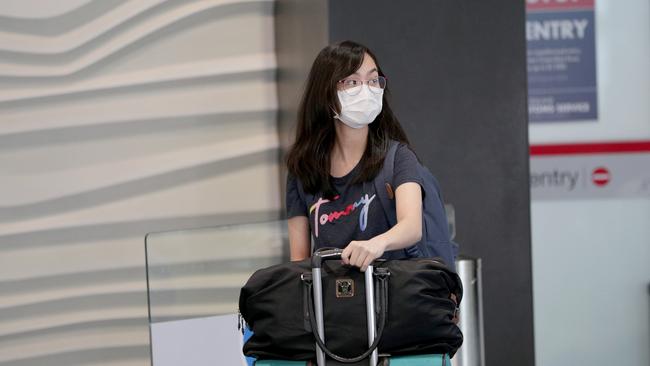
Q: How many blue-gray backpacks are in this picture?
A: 1